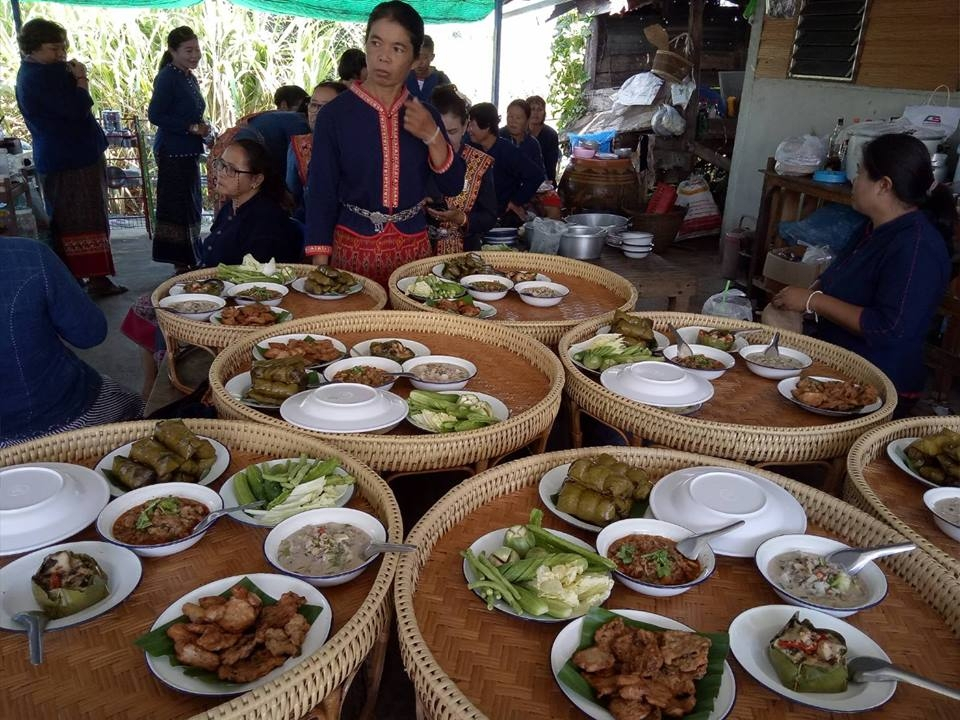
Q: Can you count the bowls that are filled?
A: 13